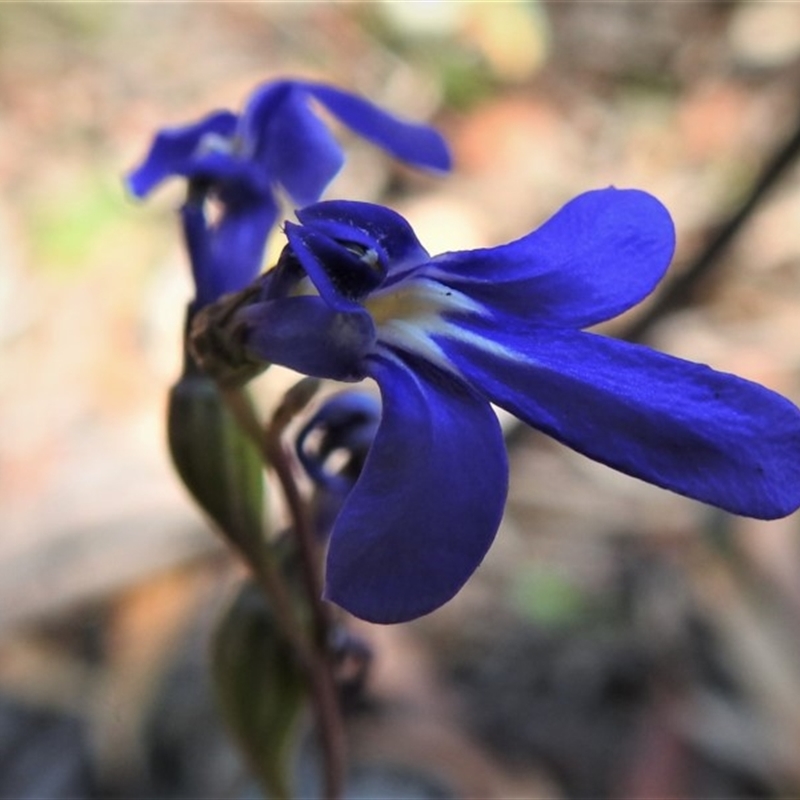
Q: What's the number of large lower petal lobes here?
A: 3